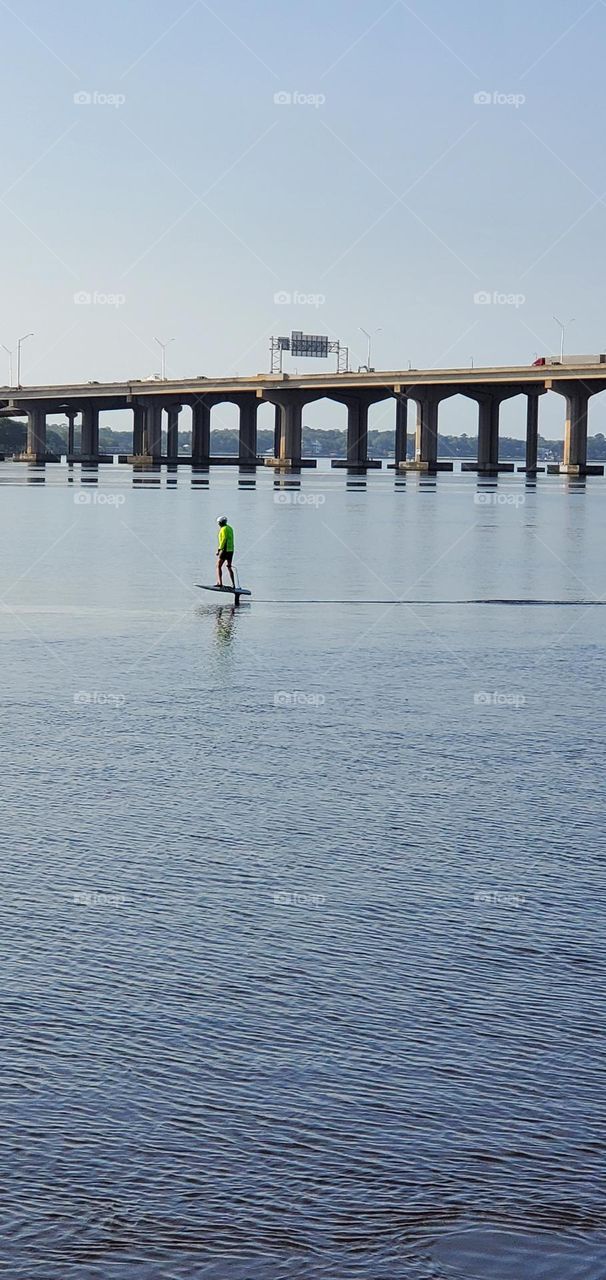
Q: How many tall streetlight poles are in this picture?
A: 5